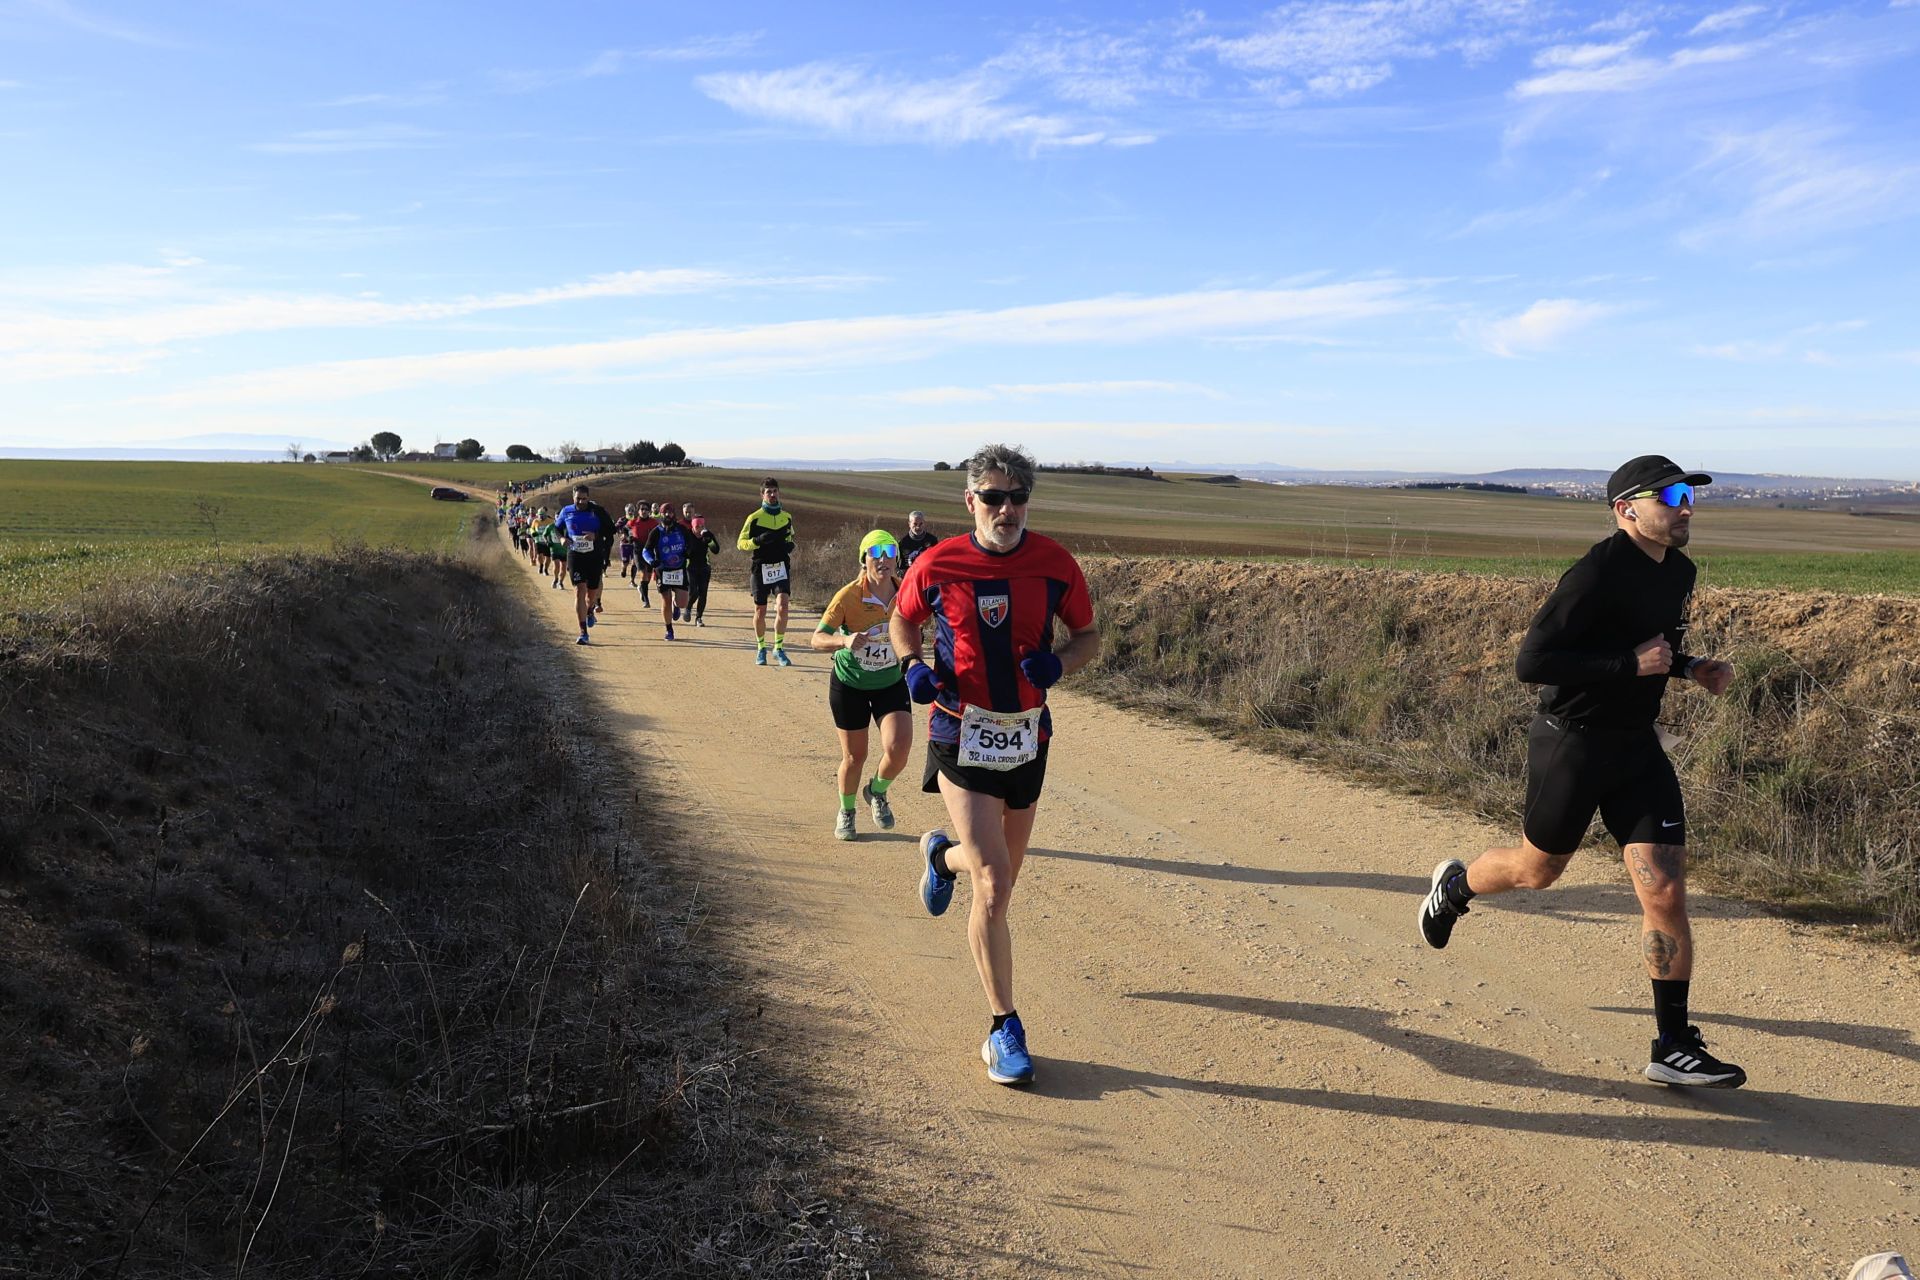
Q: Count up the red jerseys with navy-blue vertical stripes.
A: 1